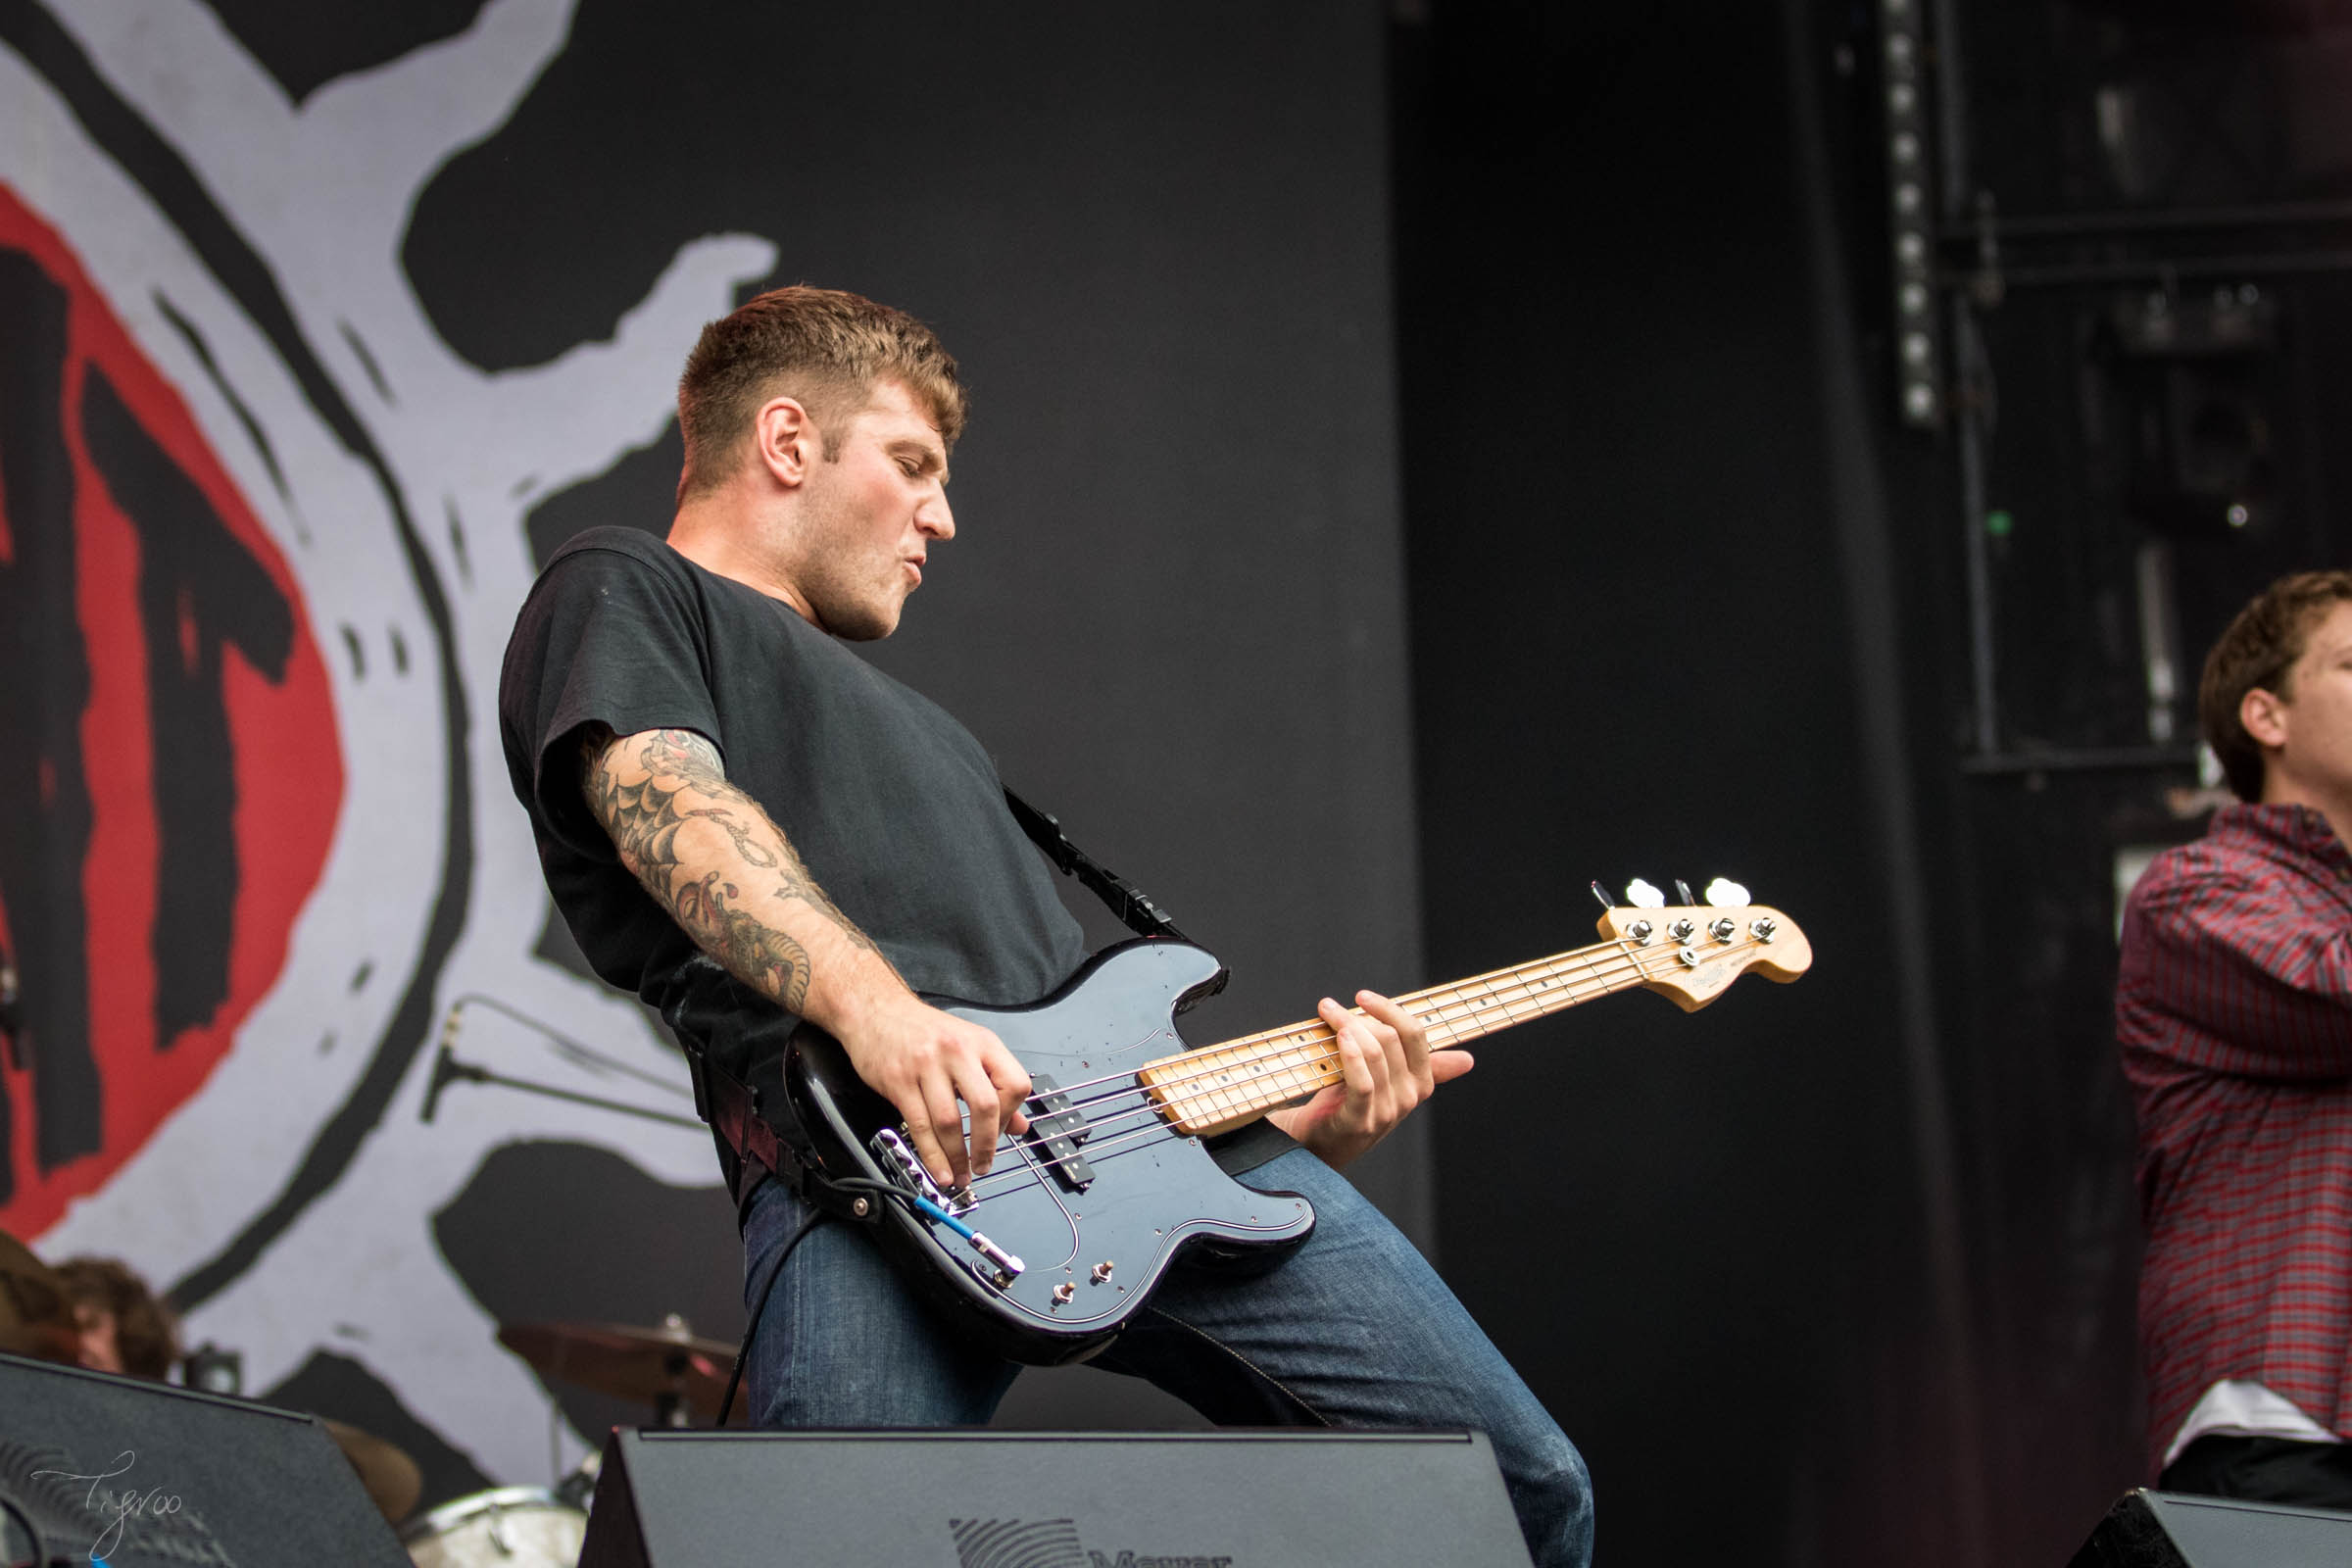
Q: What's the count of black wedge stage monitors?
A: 3